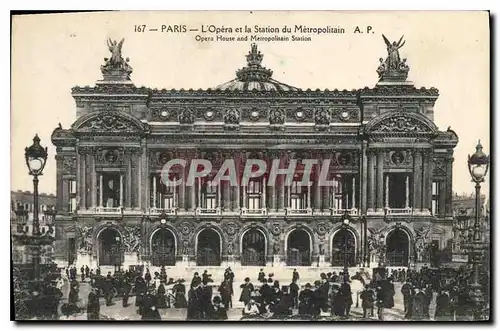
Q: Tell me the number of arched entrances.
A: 7